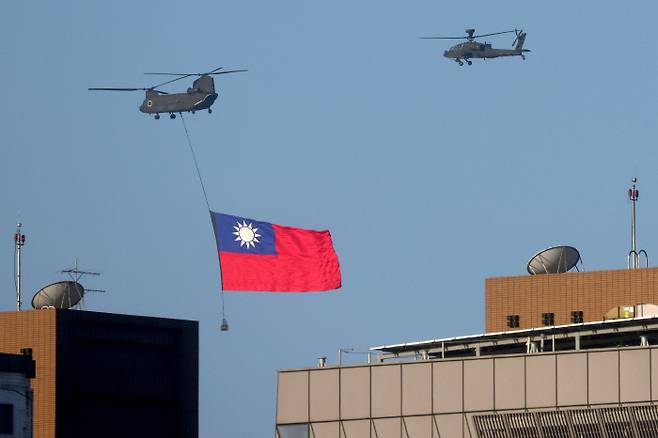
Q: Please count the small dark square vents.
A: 3